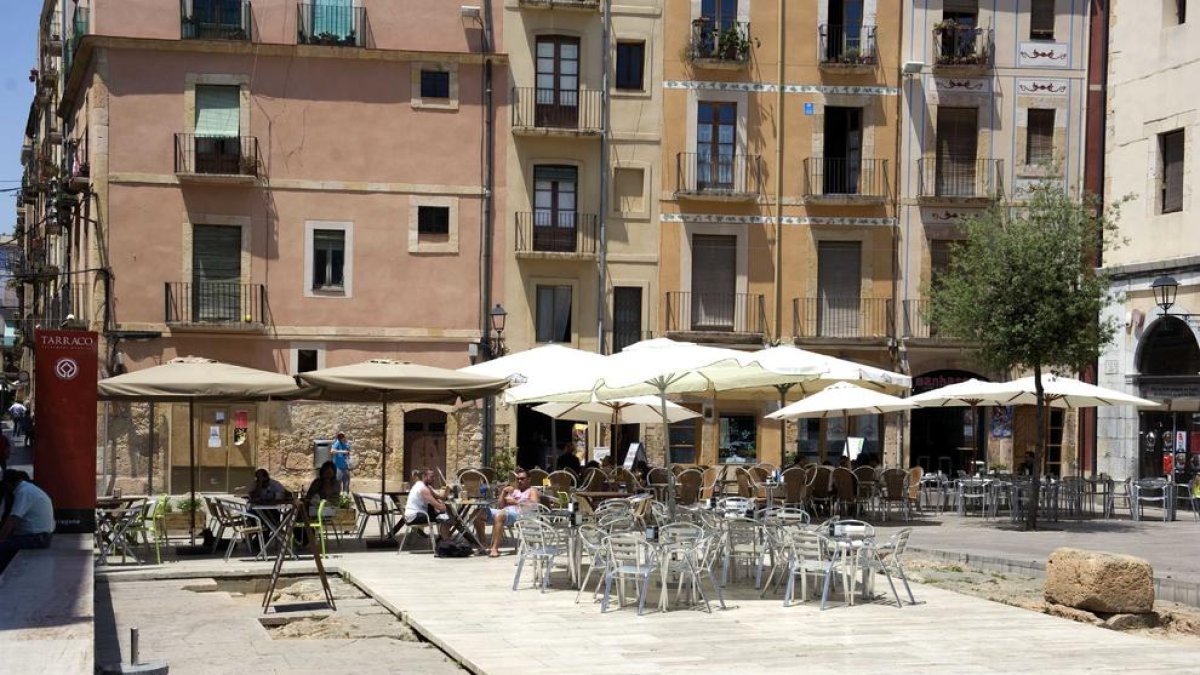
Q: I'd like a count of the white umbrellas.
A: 7